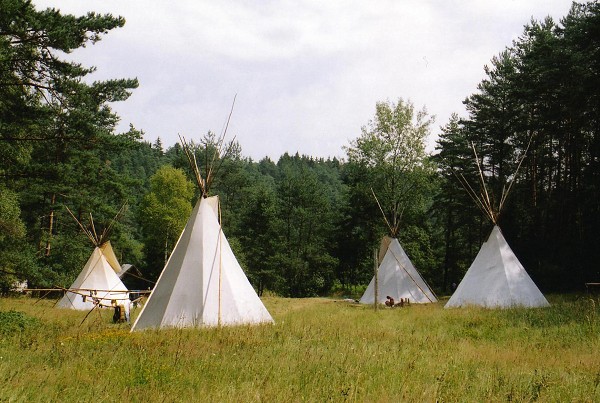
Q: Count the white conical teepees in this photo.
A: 4